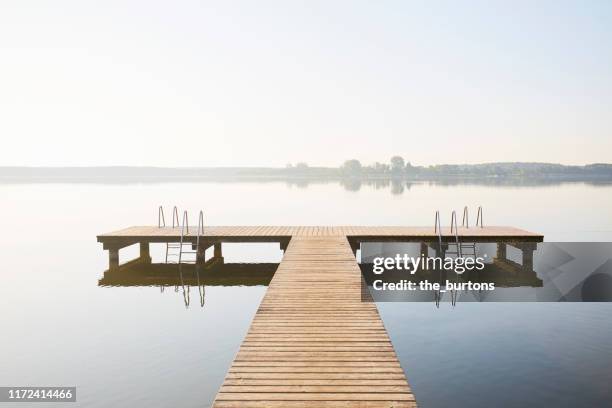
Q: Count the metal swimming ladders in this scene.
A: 4